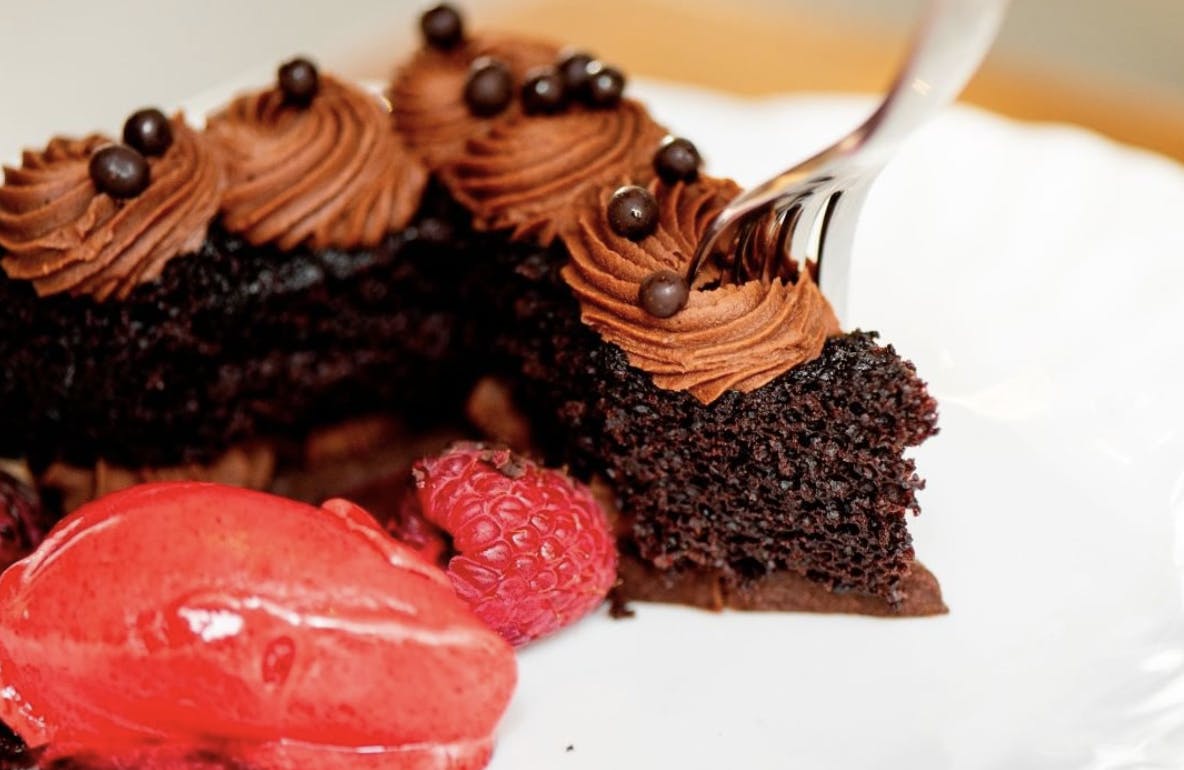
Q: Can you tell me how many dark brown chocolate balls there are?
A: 11